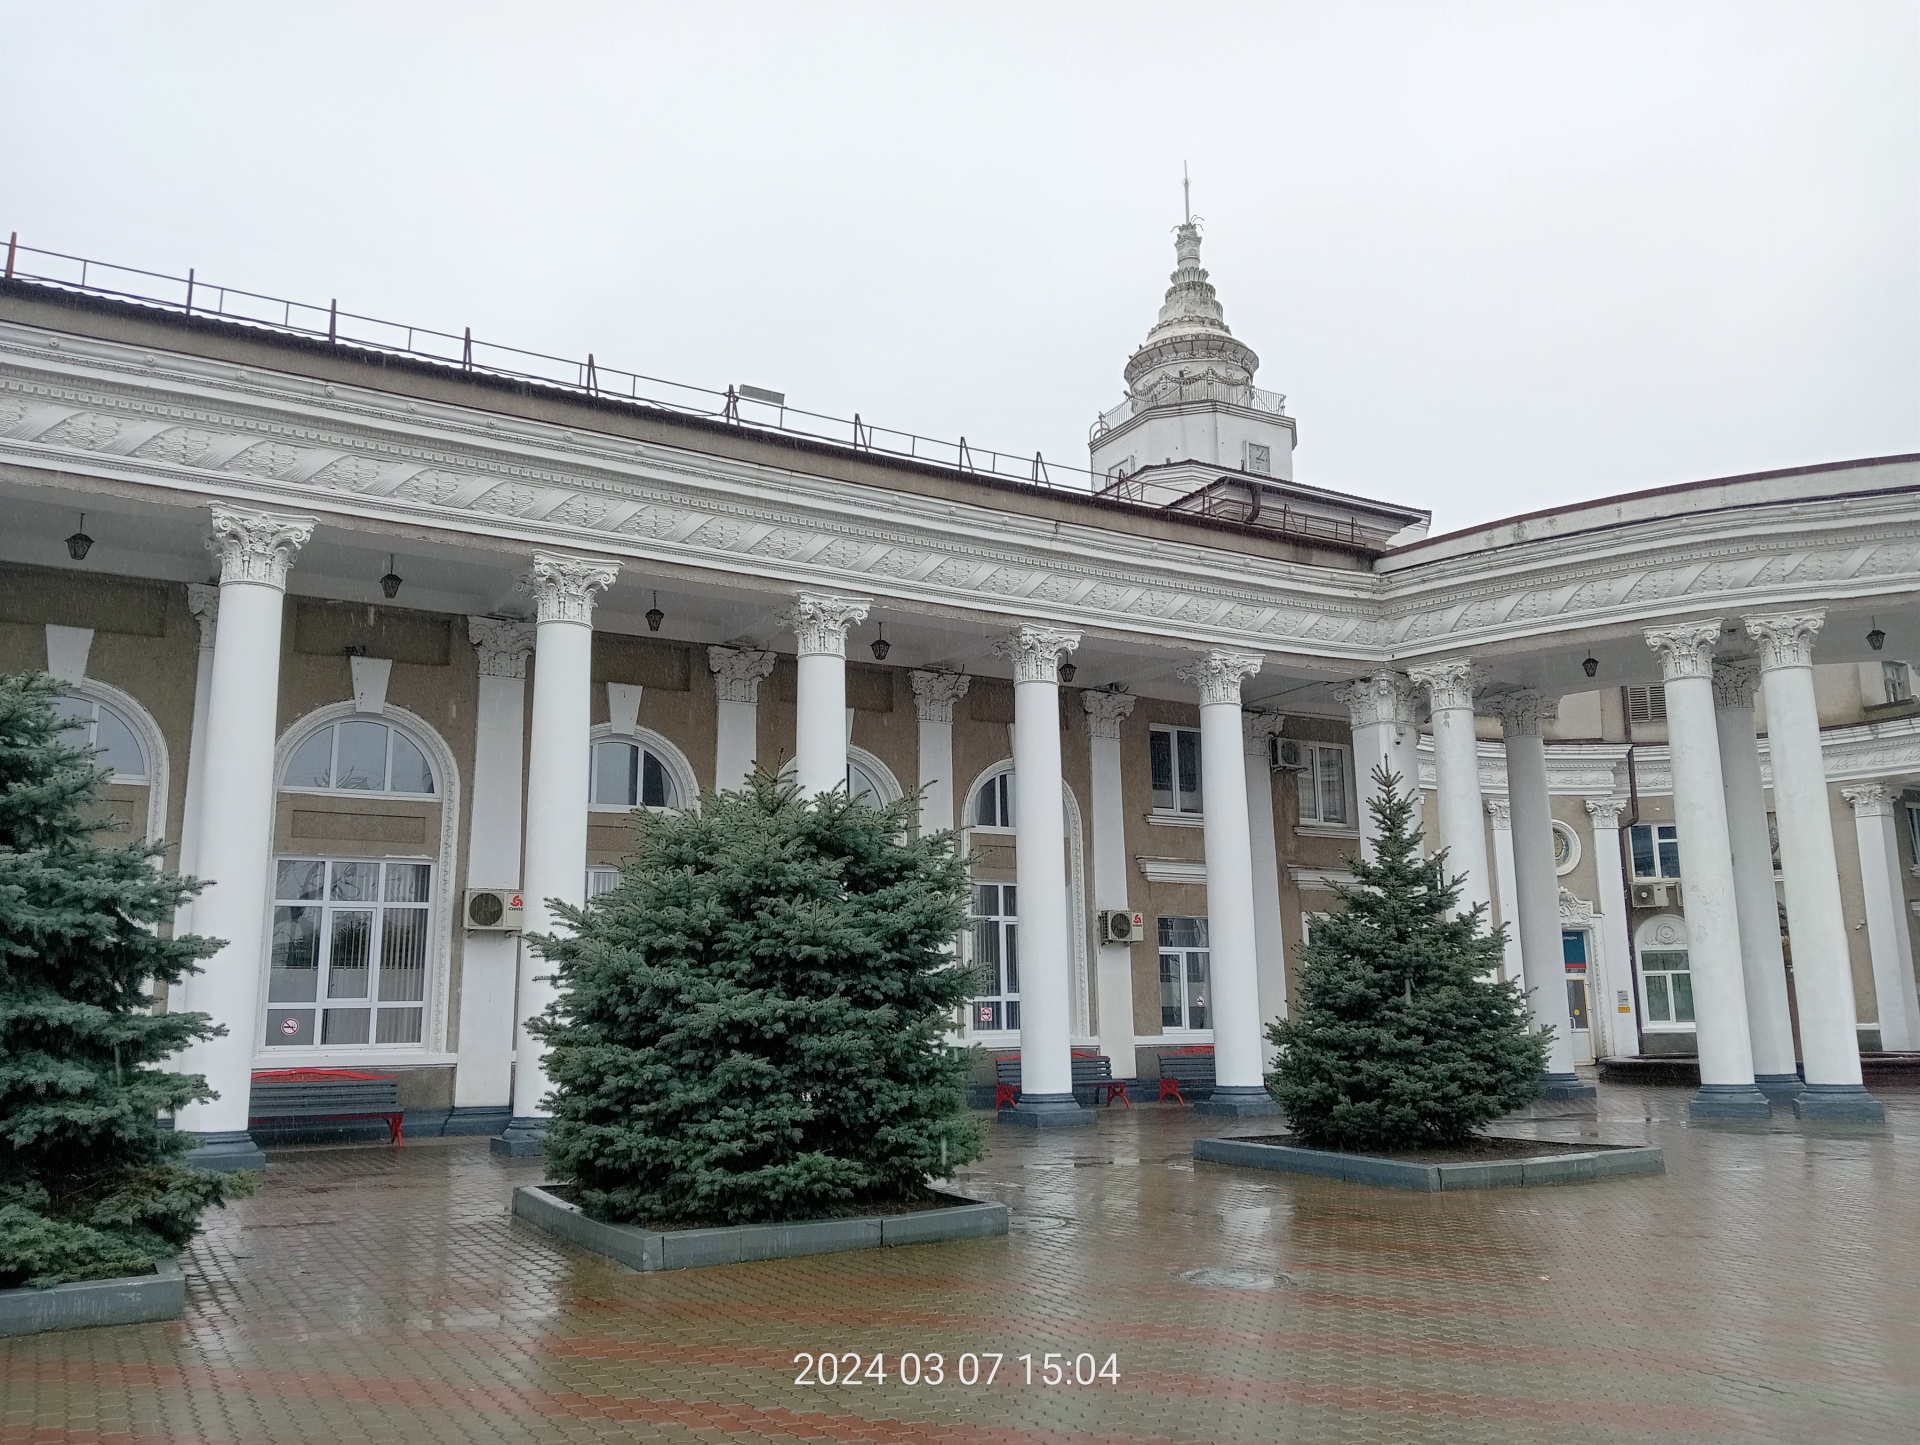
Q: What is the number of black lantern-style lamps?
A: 7